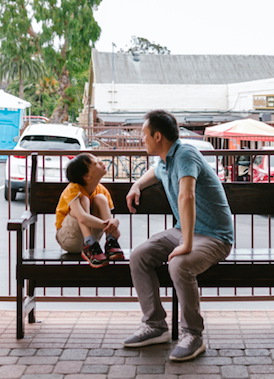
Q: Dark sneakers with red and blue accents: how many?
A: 2